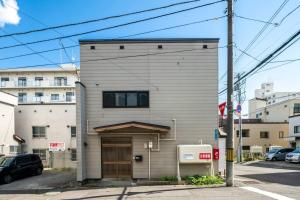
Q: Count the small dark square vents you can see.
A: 4